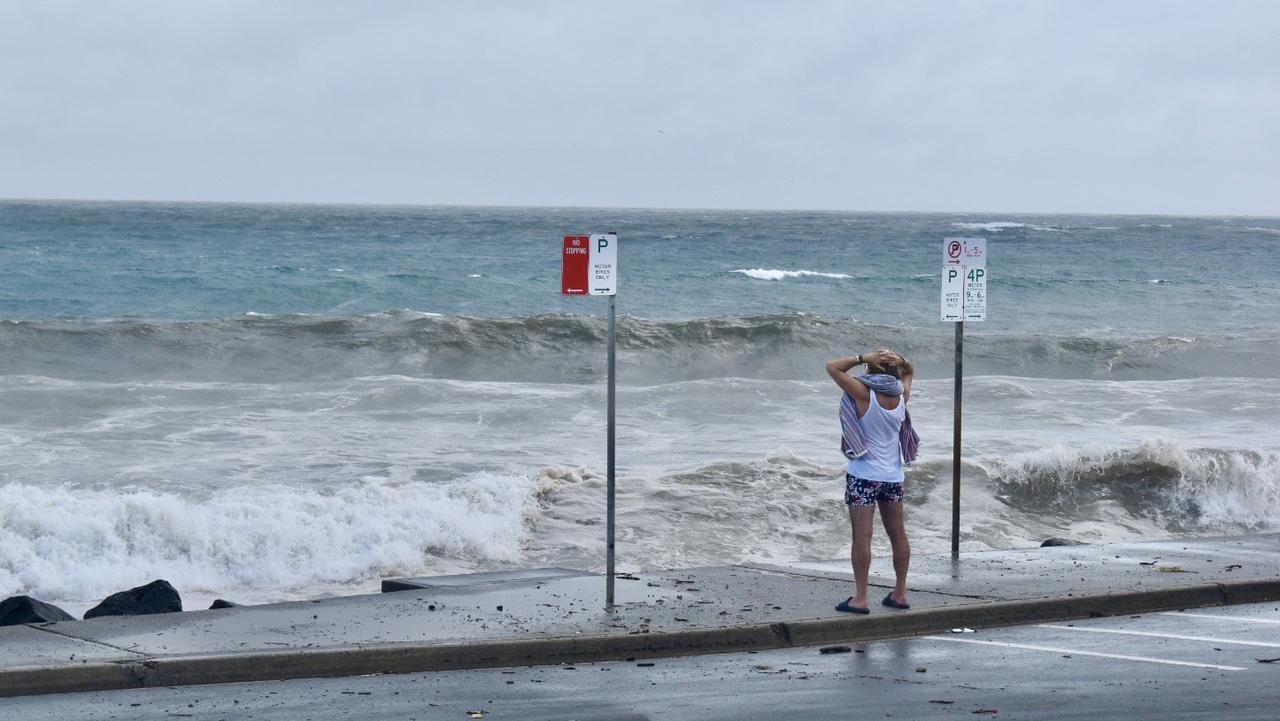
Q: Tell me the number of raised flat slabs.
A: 1